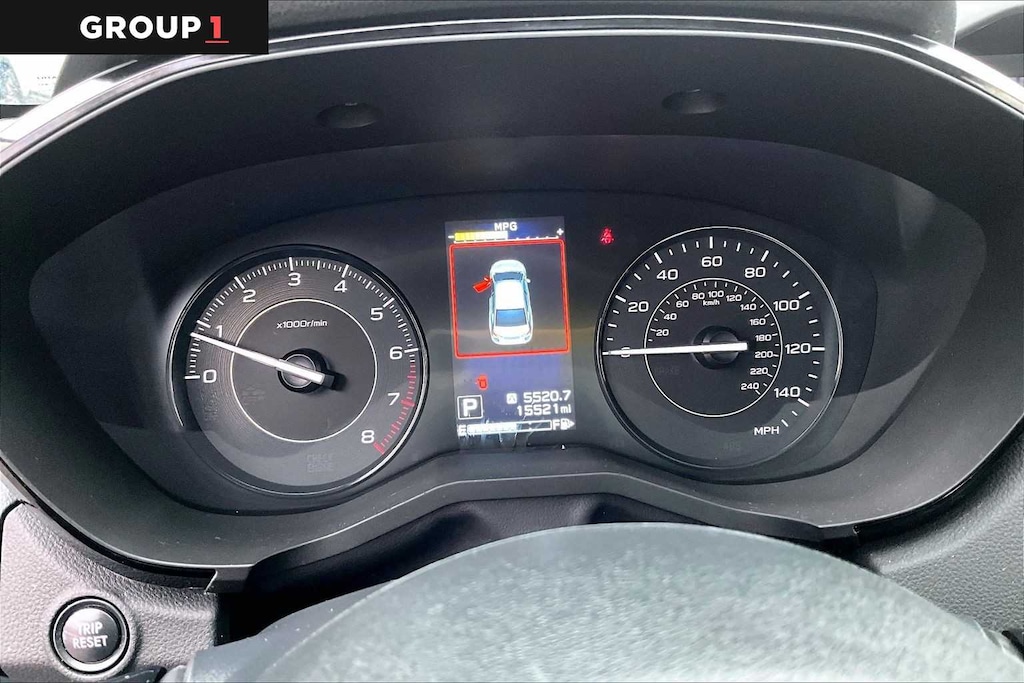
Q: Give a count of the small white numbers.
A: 12